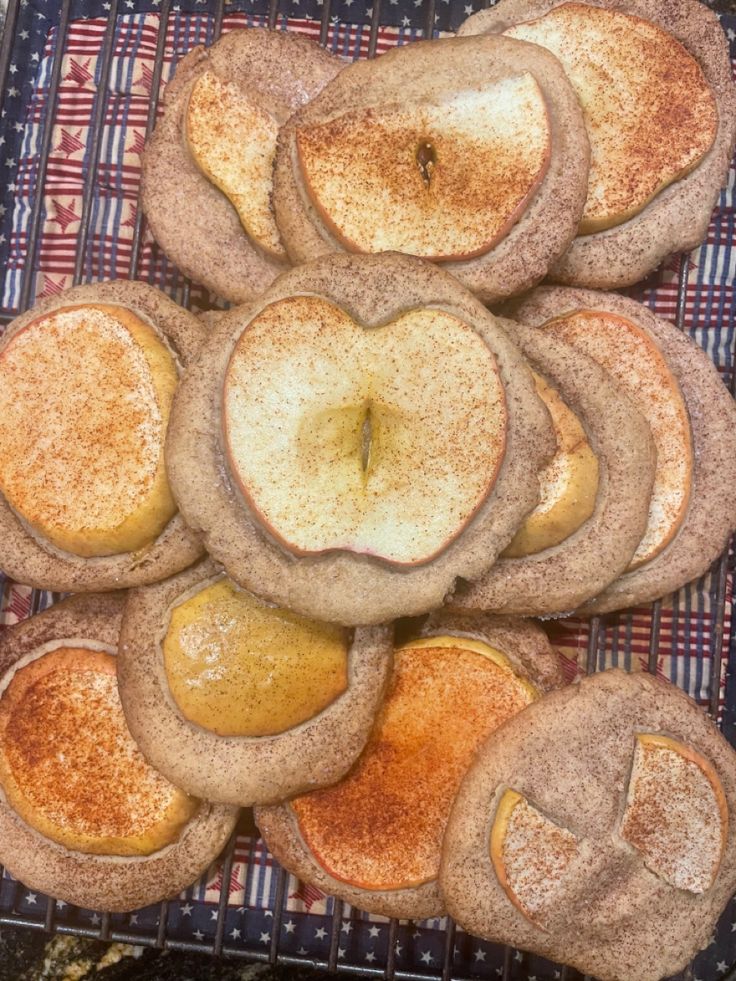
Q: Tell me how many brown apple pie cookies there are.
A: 11